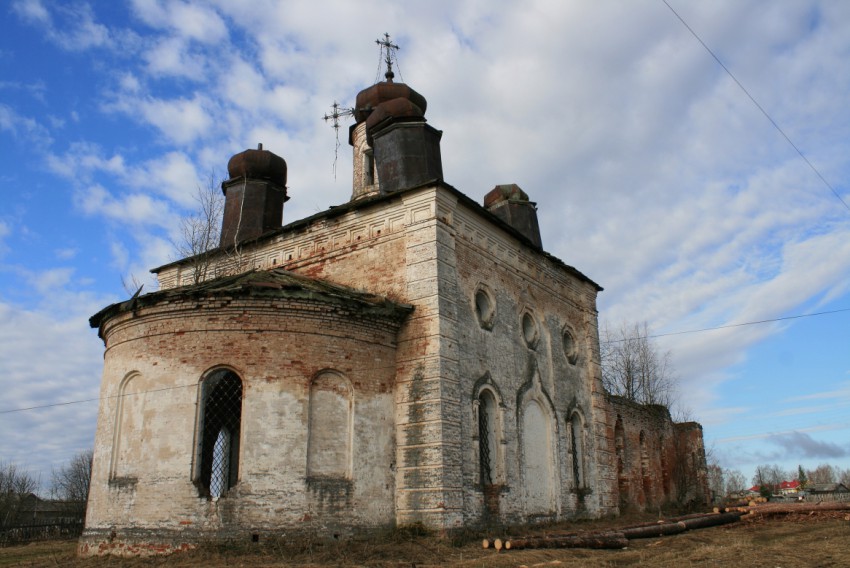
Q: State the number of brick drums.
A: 1